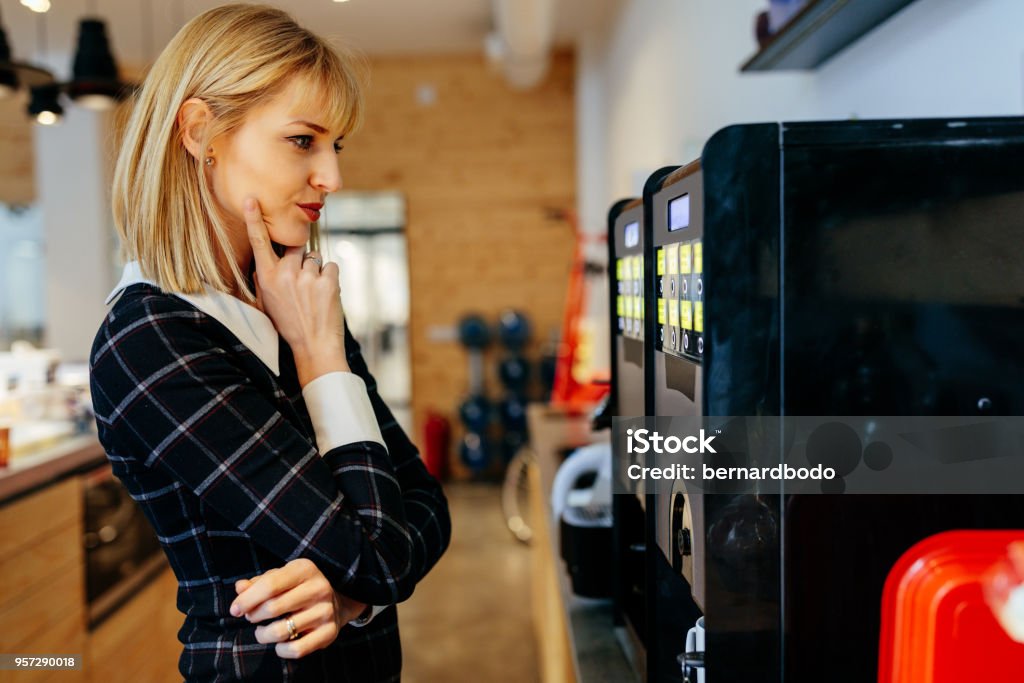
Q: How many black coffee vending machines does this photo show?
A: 2